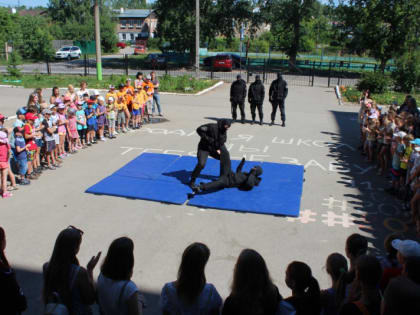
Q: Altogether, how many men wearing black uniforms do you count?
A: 5